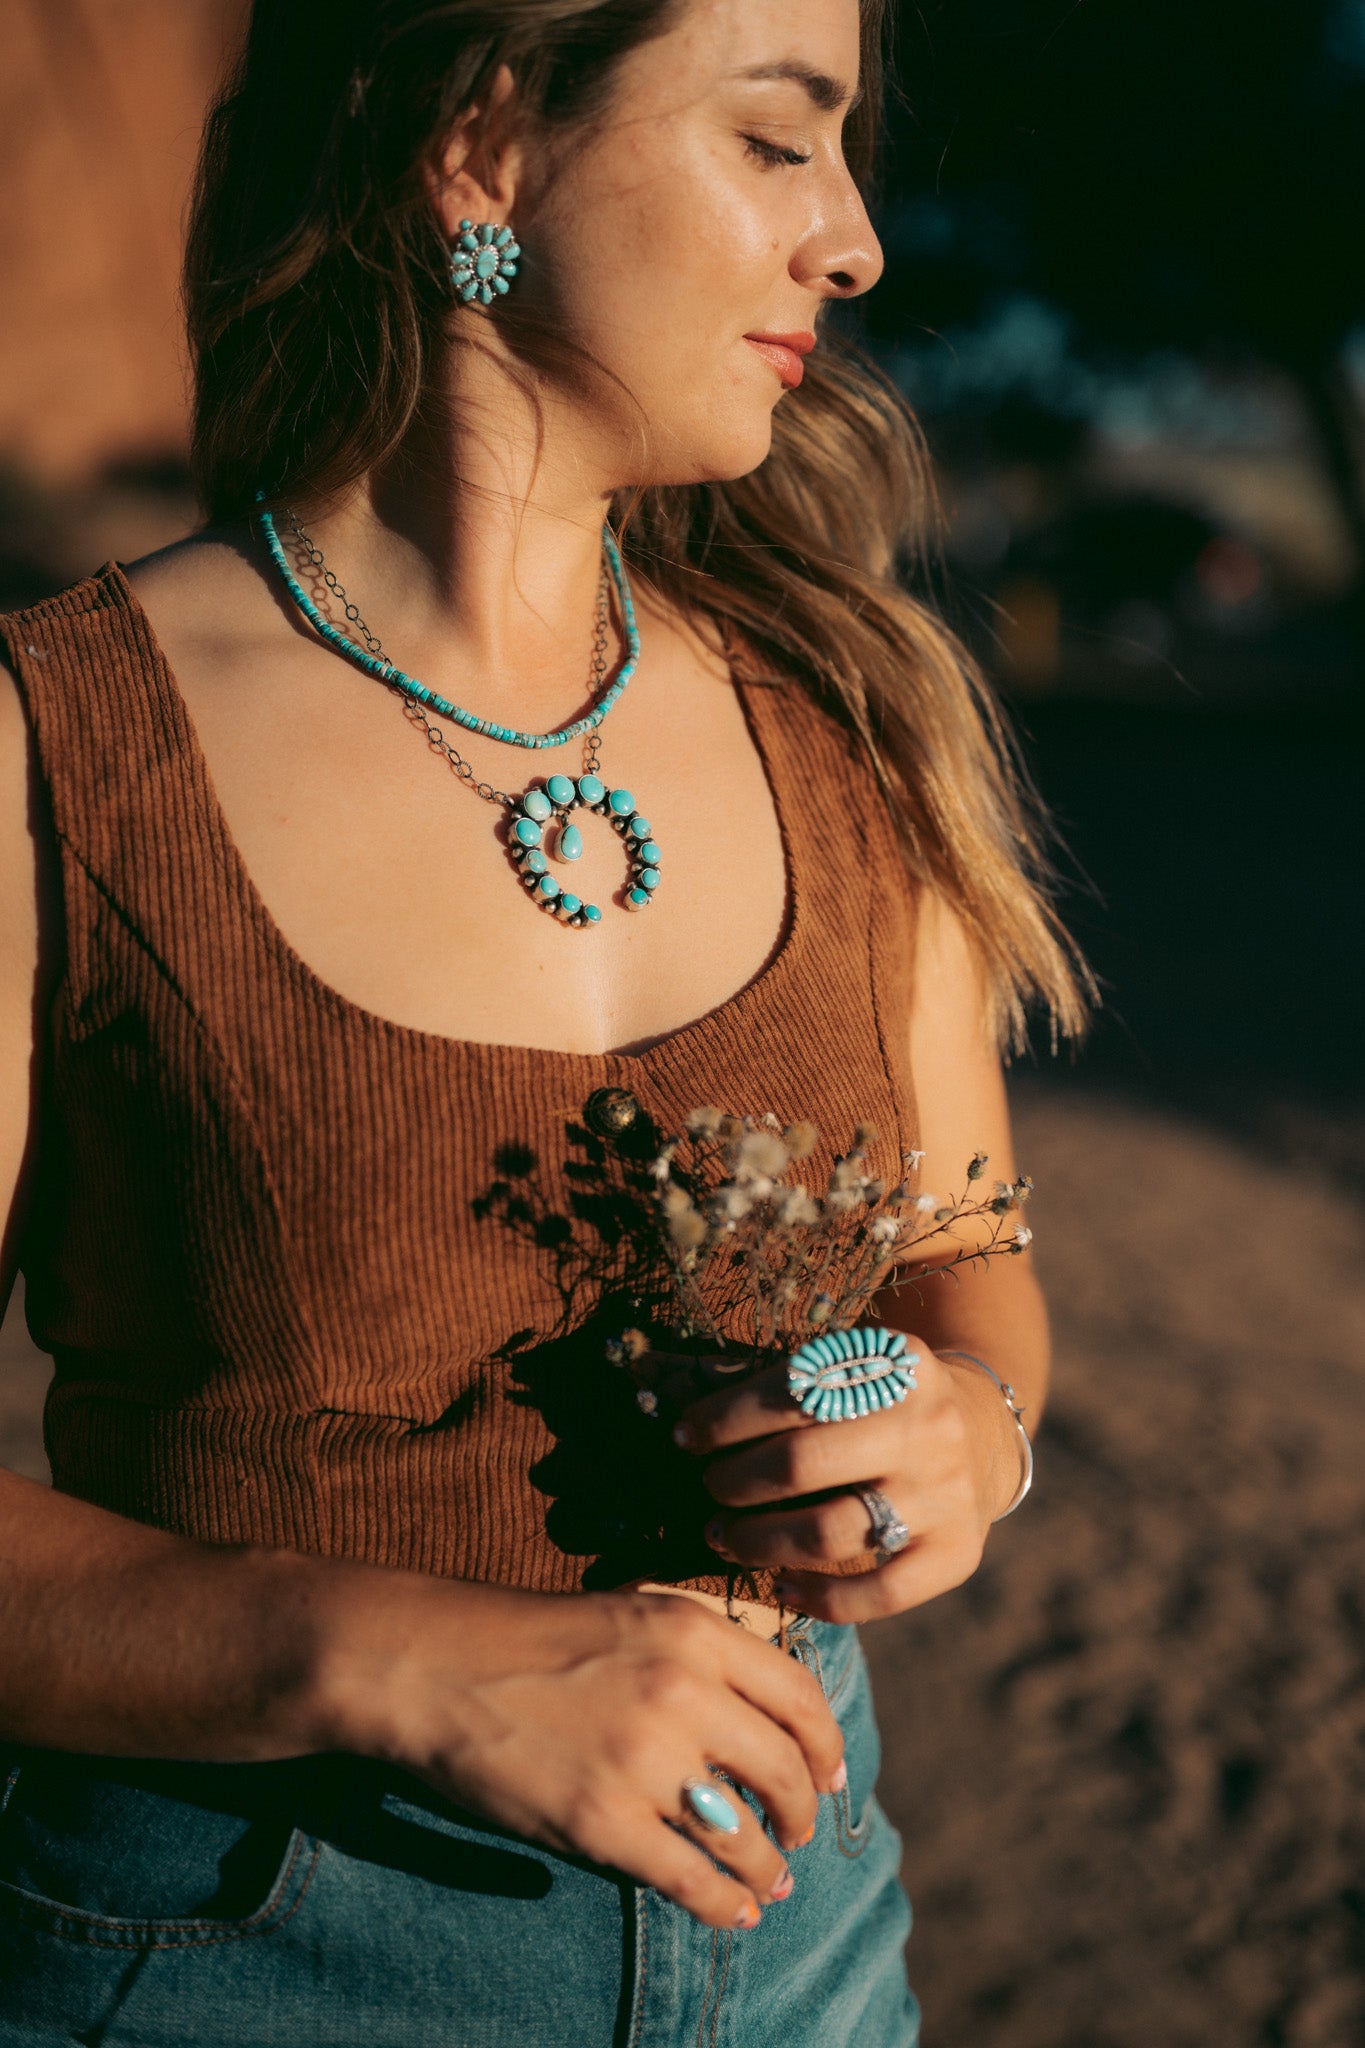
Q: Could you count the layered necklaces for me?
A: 2